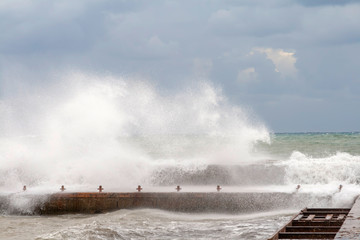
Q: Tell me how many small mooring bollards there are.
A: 8